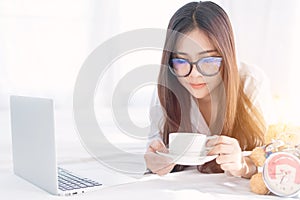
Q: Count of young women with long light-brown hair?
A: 1